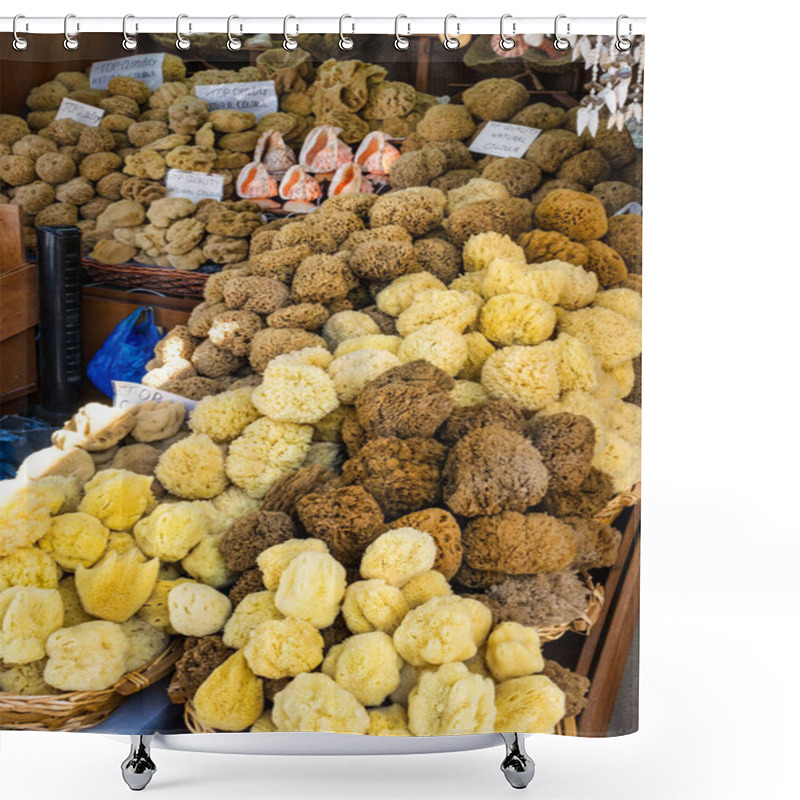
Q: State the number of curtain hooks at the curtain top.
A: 12